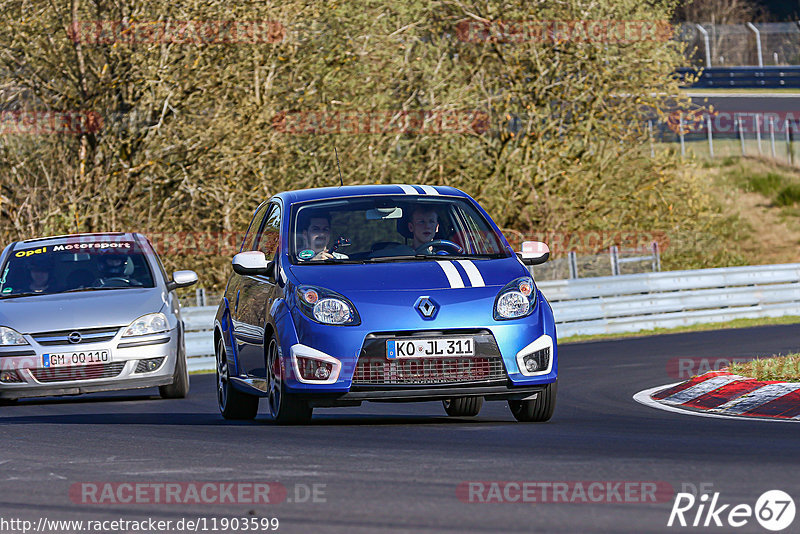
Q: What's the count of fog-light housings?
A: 4